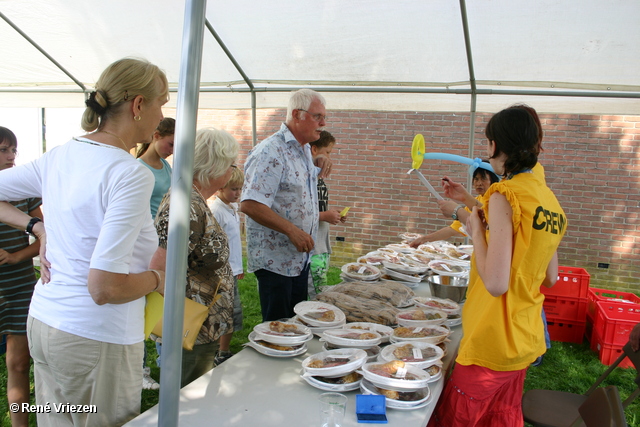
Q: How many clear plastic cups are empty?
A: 1